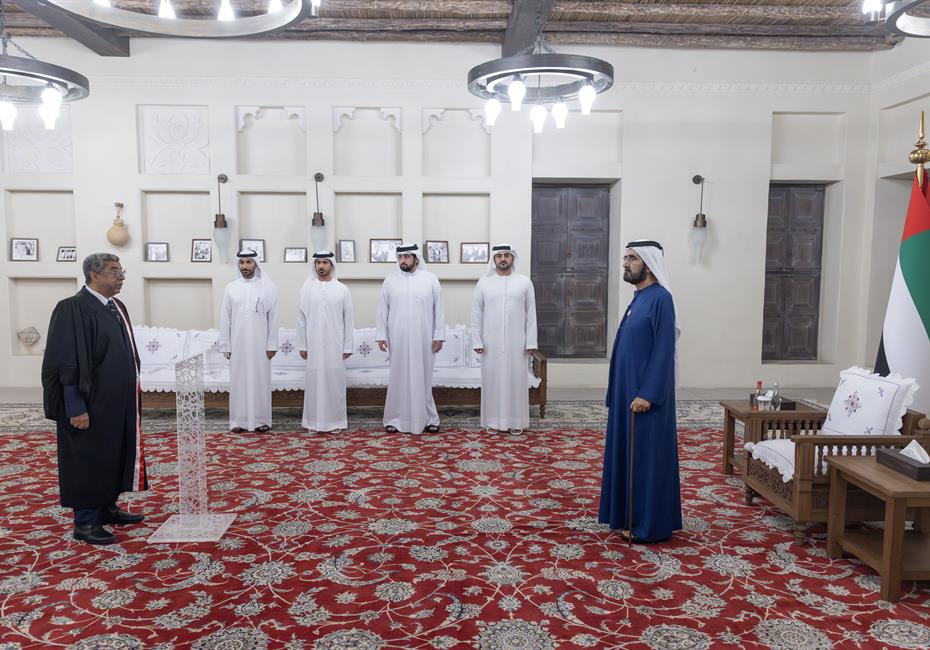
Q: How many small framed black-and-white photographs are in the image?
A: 10